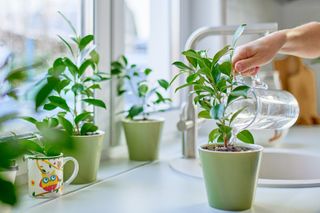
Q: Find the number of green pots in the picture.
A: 3